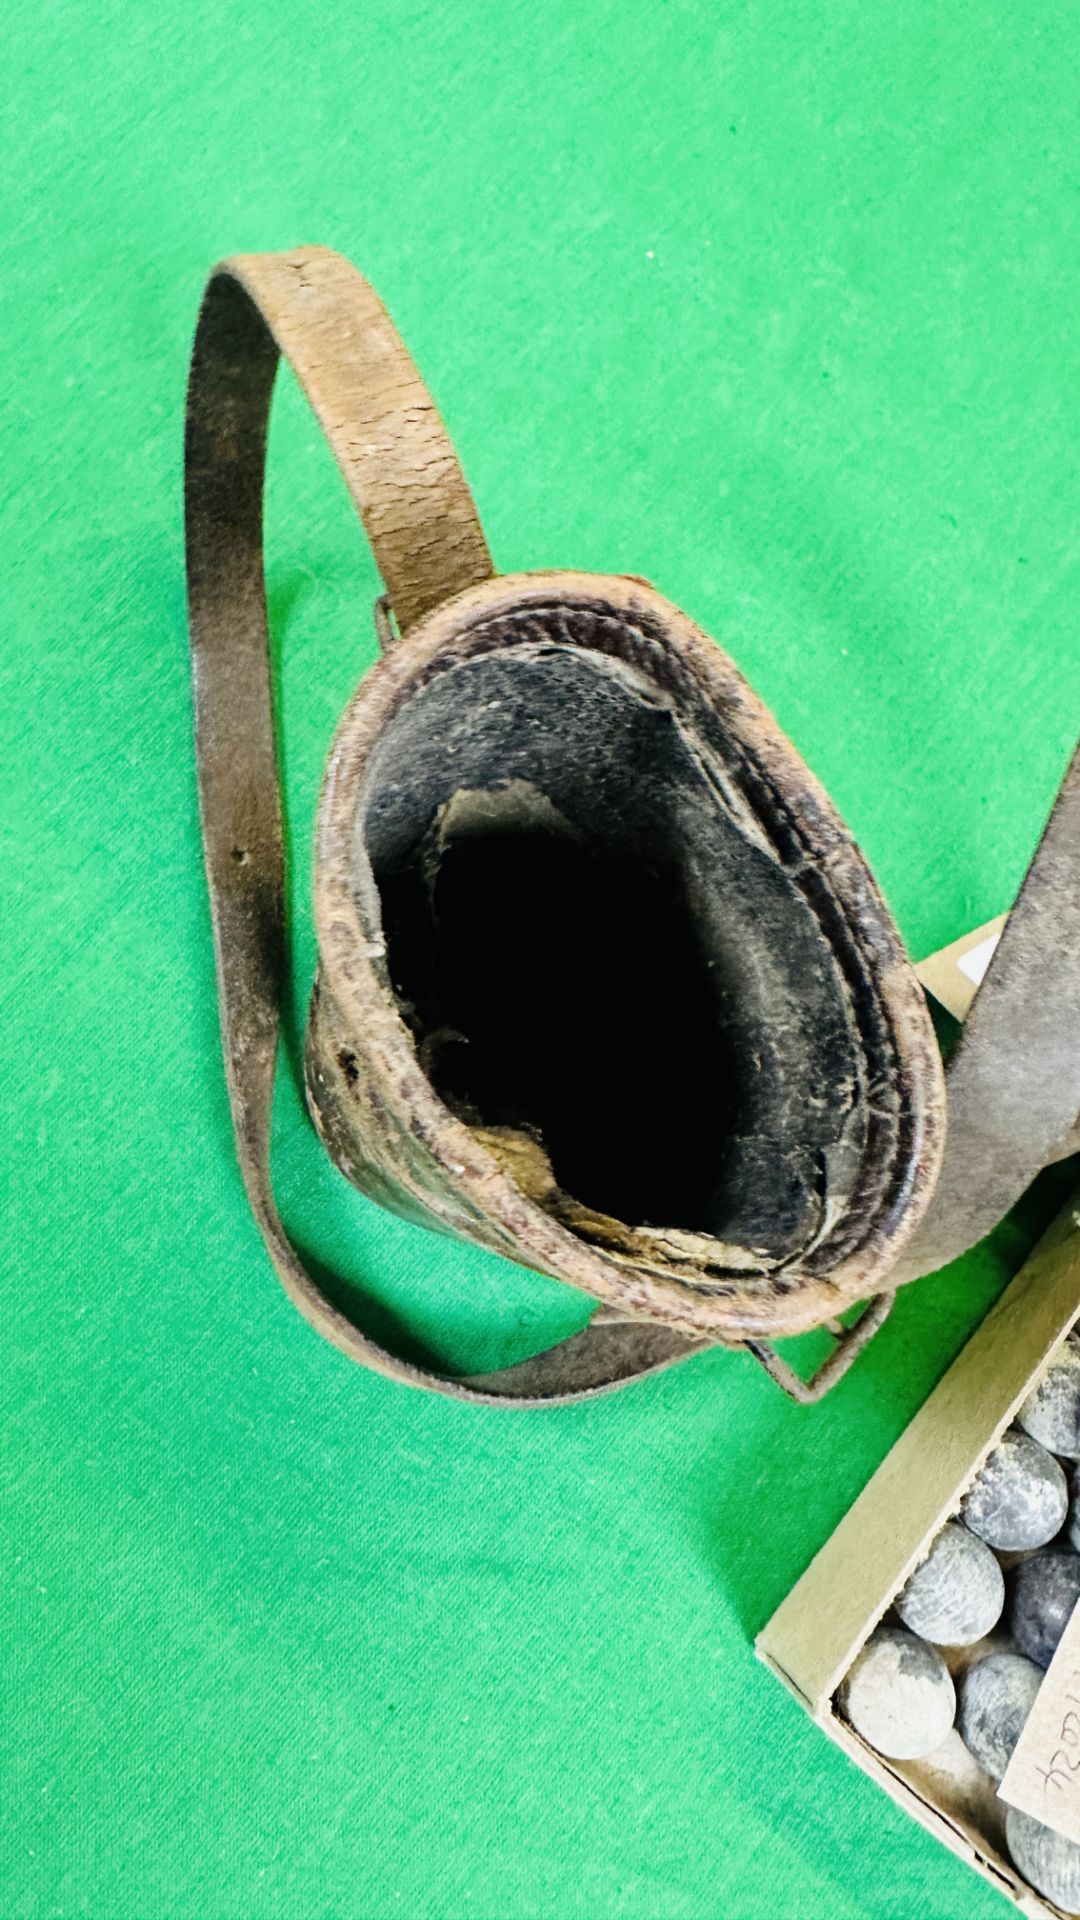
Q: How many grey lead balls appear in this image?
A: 8